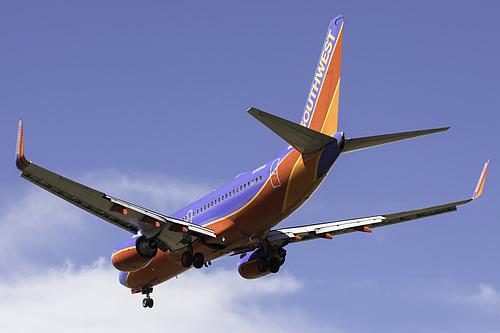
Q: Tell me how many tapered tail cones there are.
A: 1